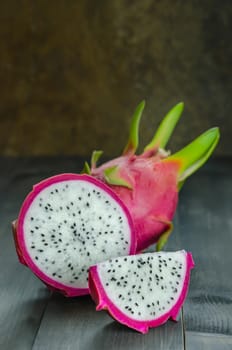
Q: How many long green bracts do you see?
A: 3